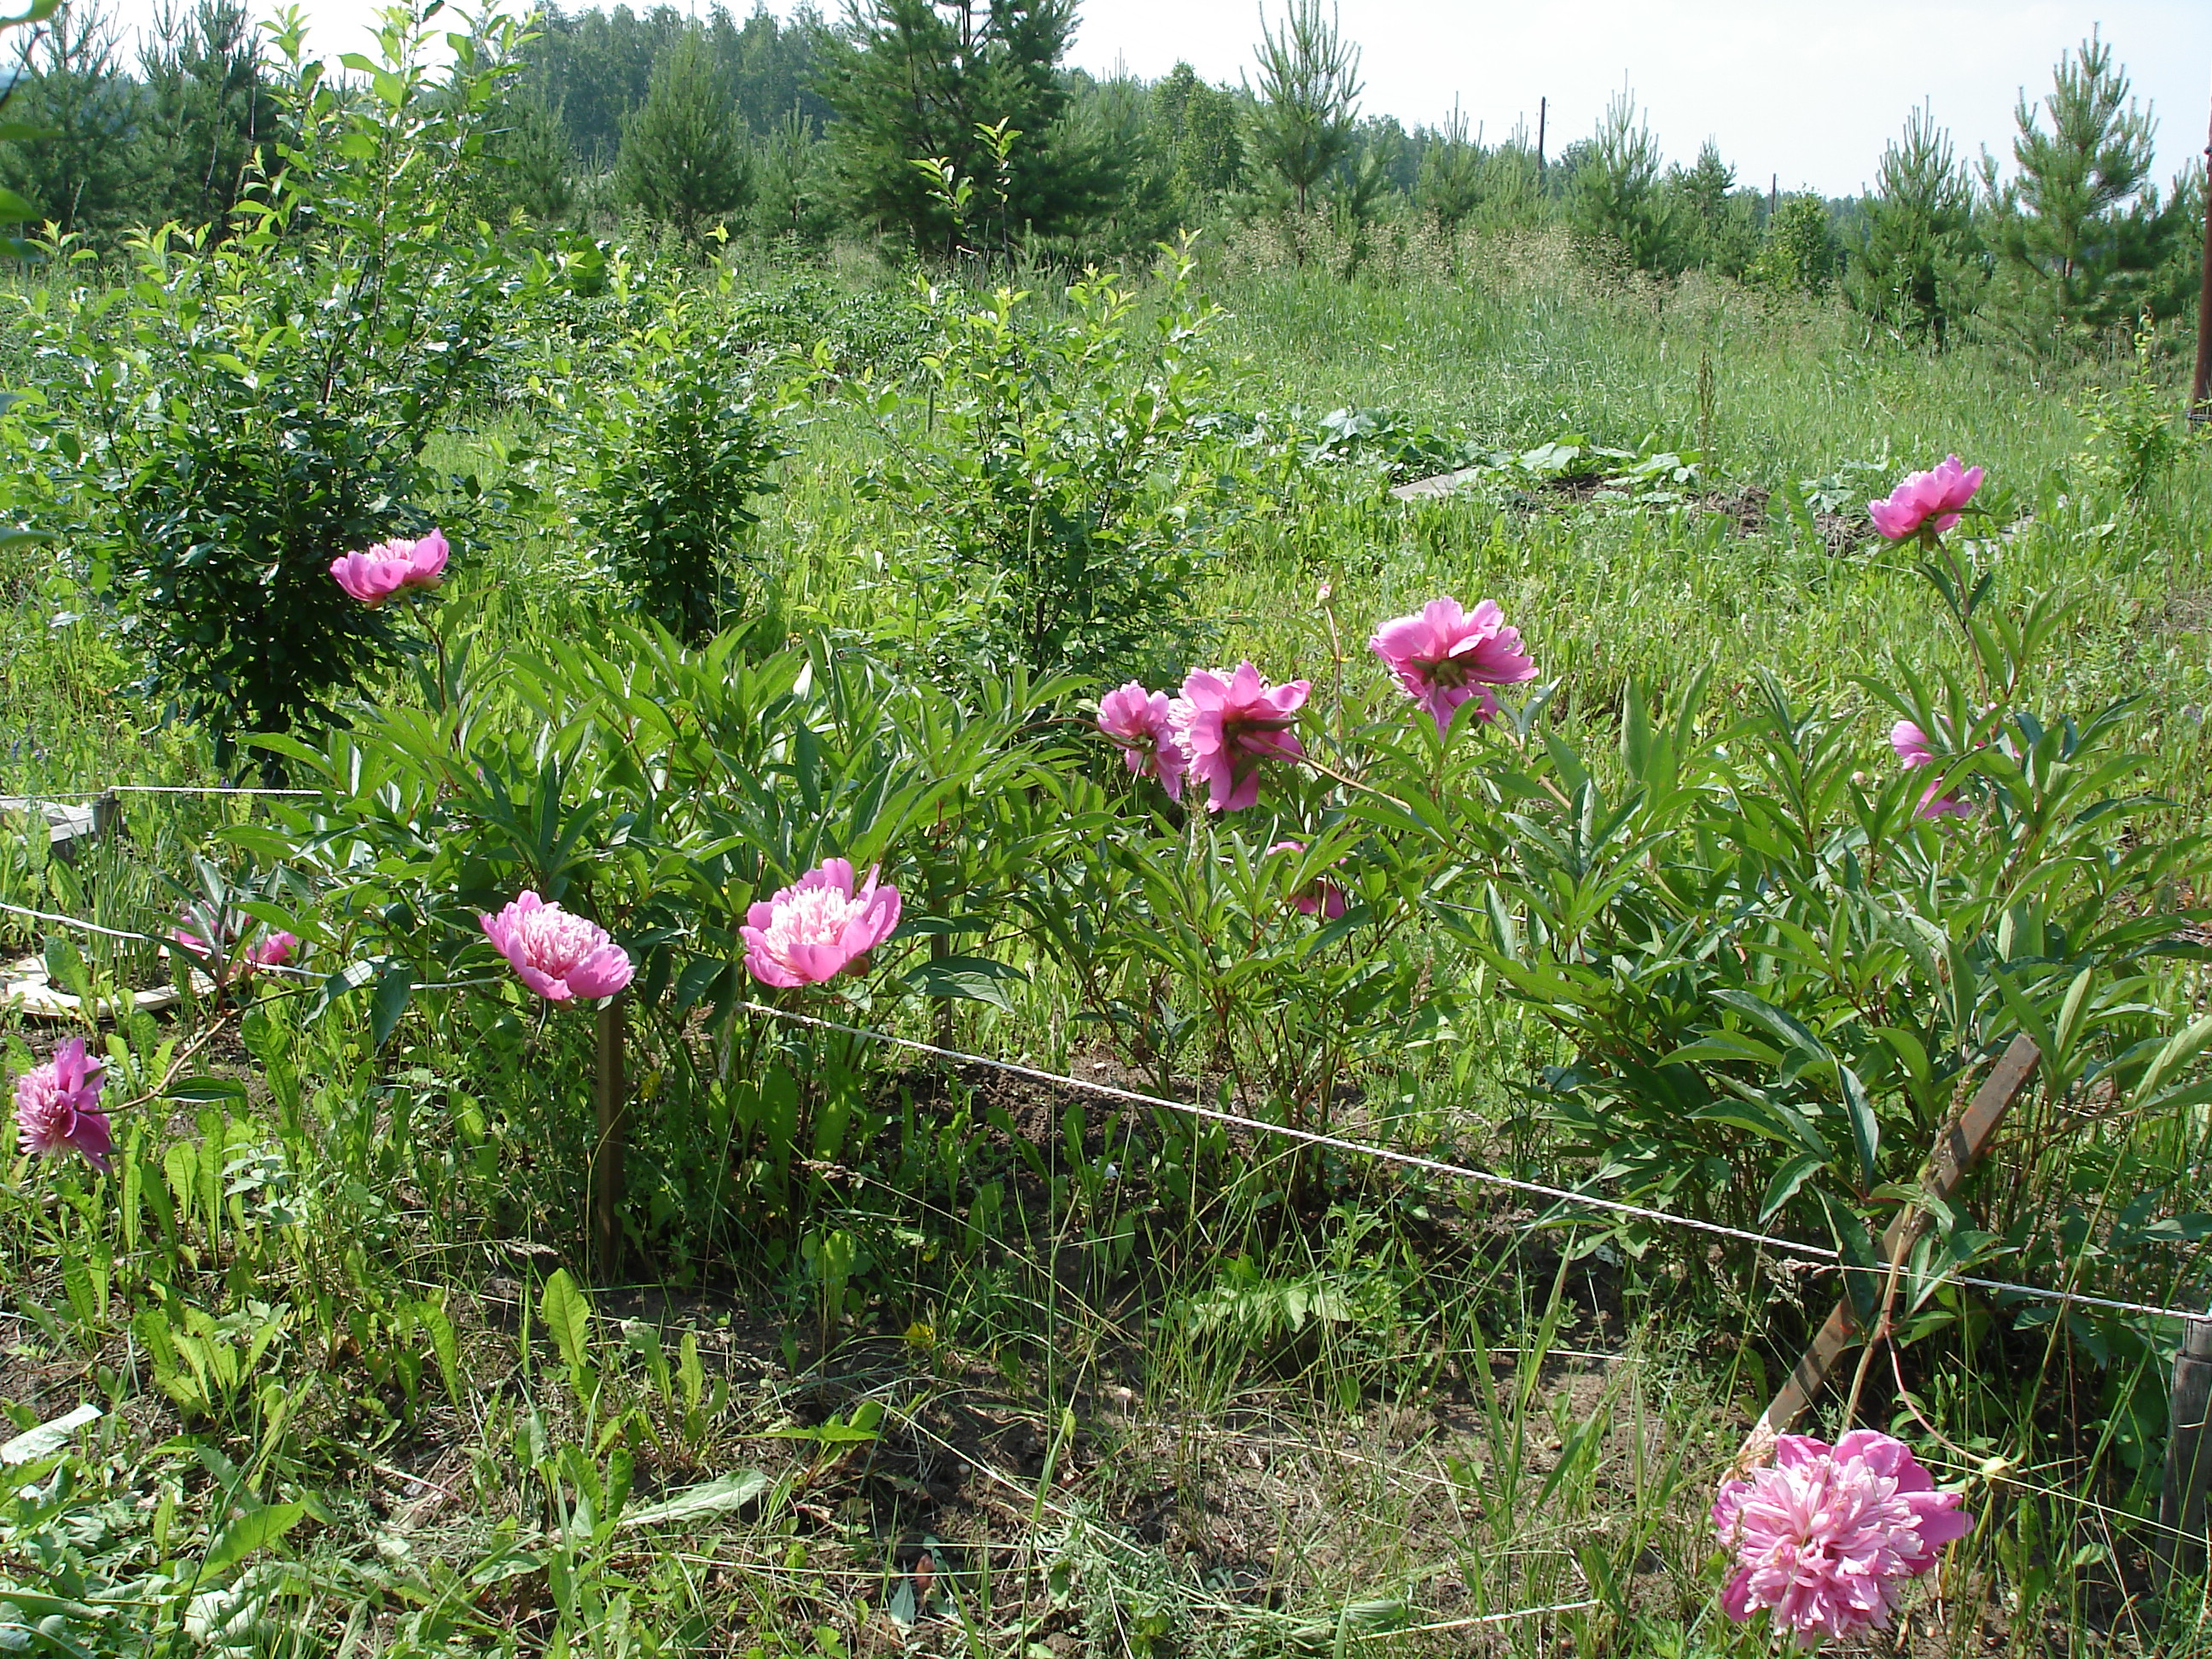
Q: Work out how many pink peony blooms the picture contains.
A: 12